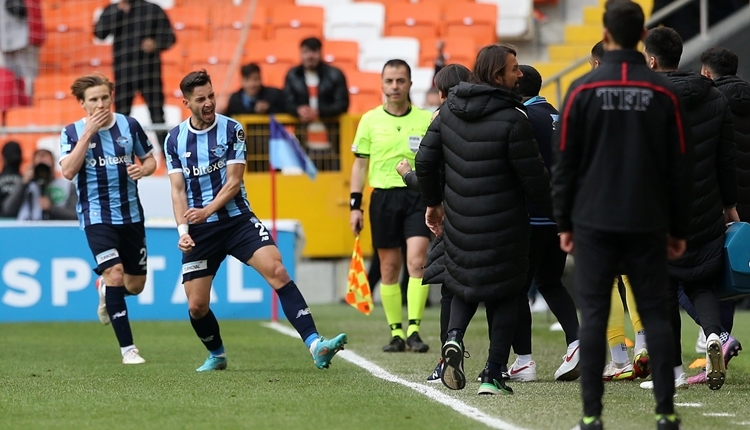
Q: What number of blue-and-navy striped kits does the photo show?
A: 2